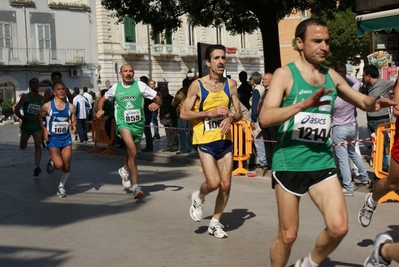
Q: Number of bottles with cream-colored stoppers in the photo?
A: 0